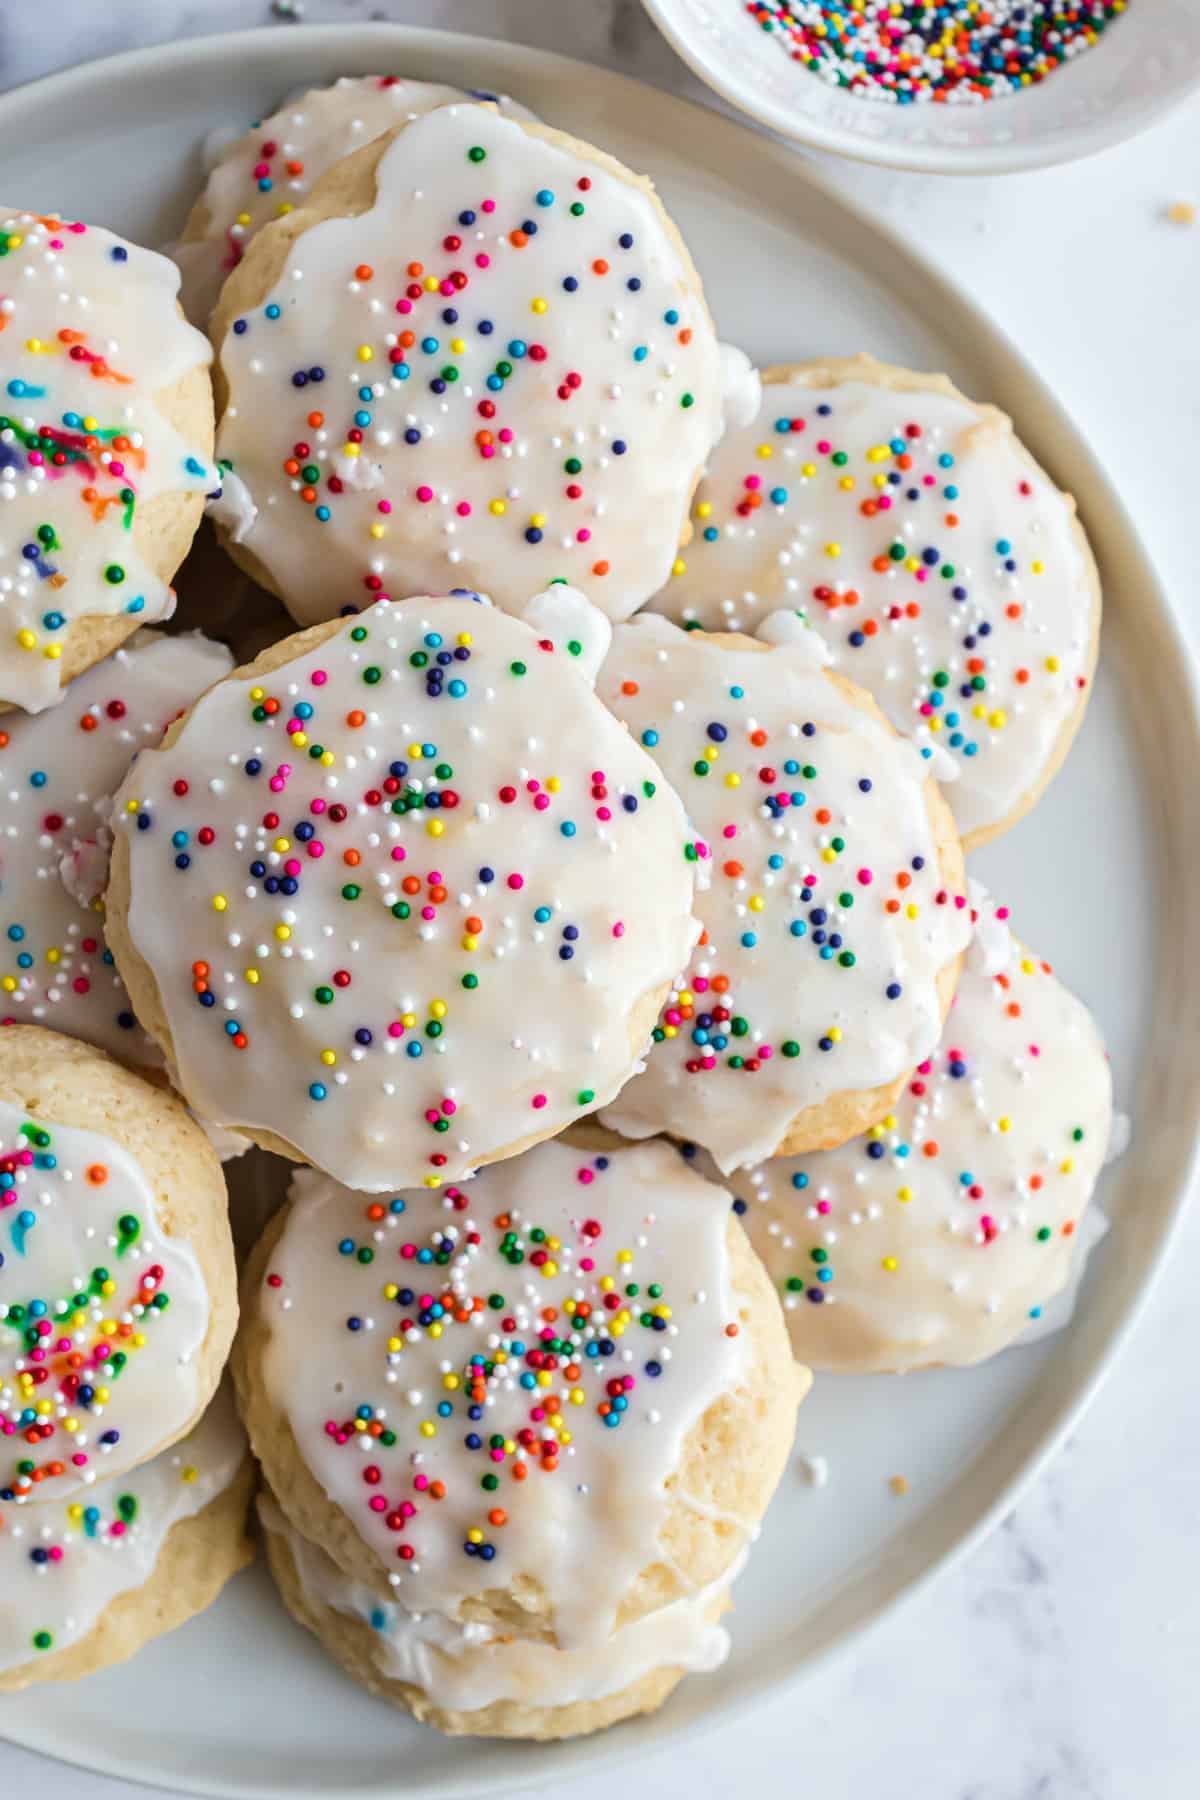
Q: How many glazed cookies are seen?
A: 12